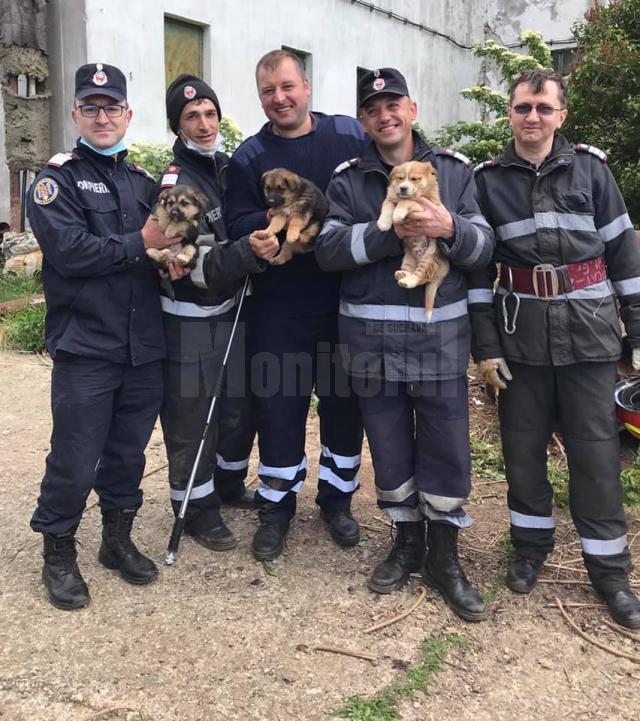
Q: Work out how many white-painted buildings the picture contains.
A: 1